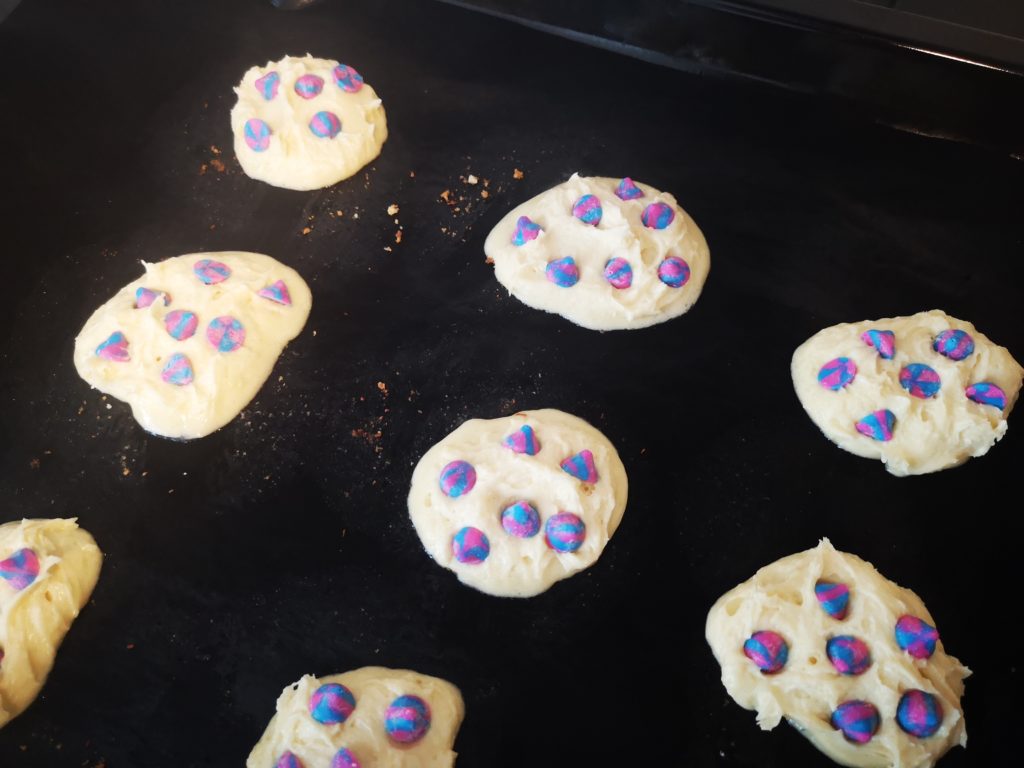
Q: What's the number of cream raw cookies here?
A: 8